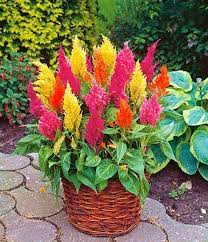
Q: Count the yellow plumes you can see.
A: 5